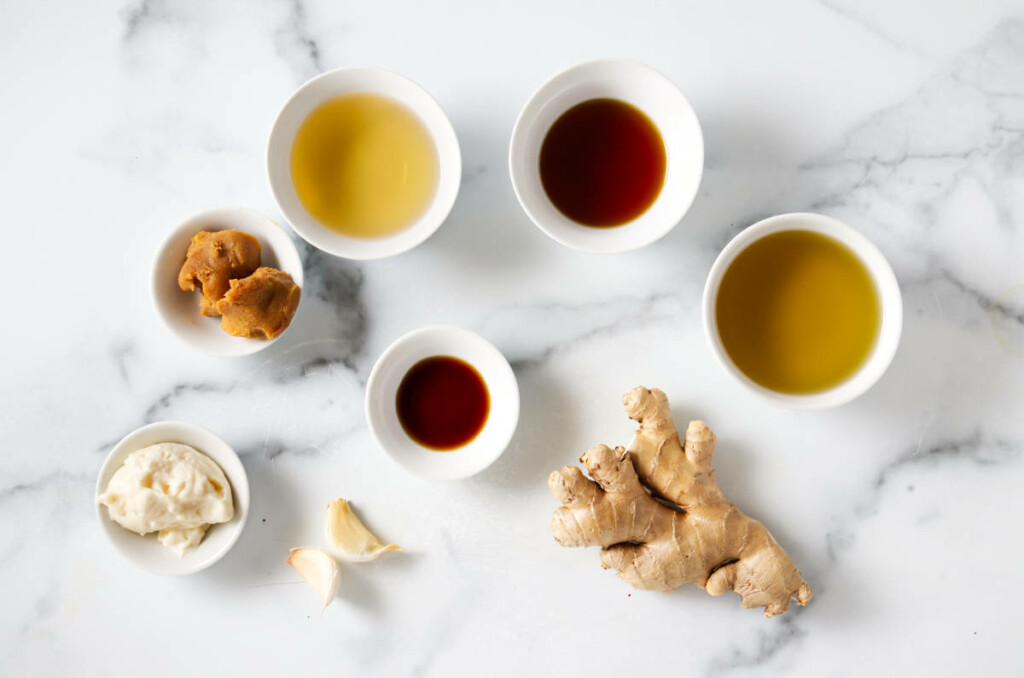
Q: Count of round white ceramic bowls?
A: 6